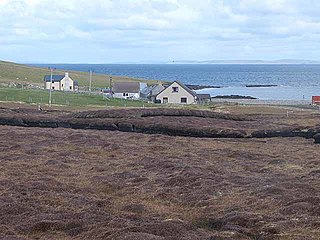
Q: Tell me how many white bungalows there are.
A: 3